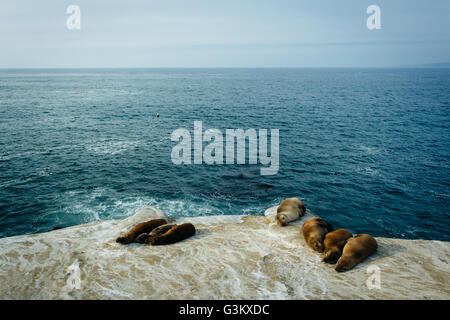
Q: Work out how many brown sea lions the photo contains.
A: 7